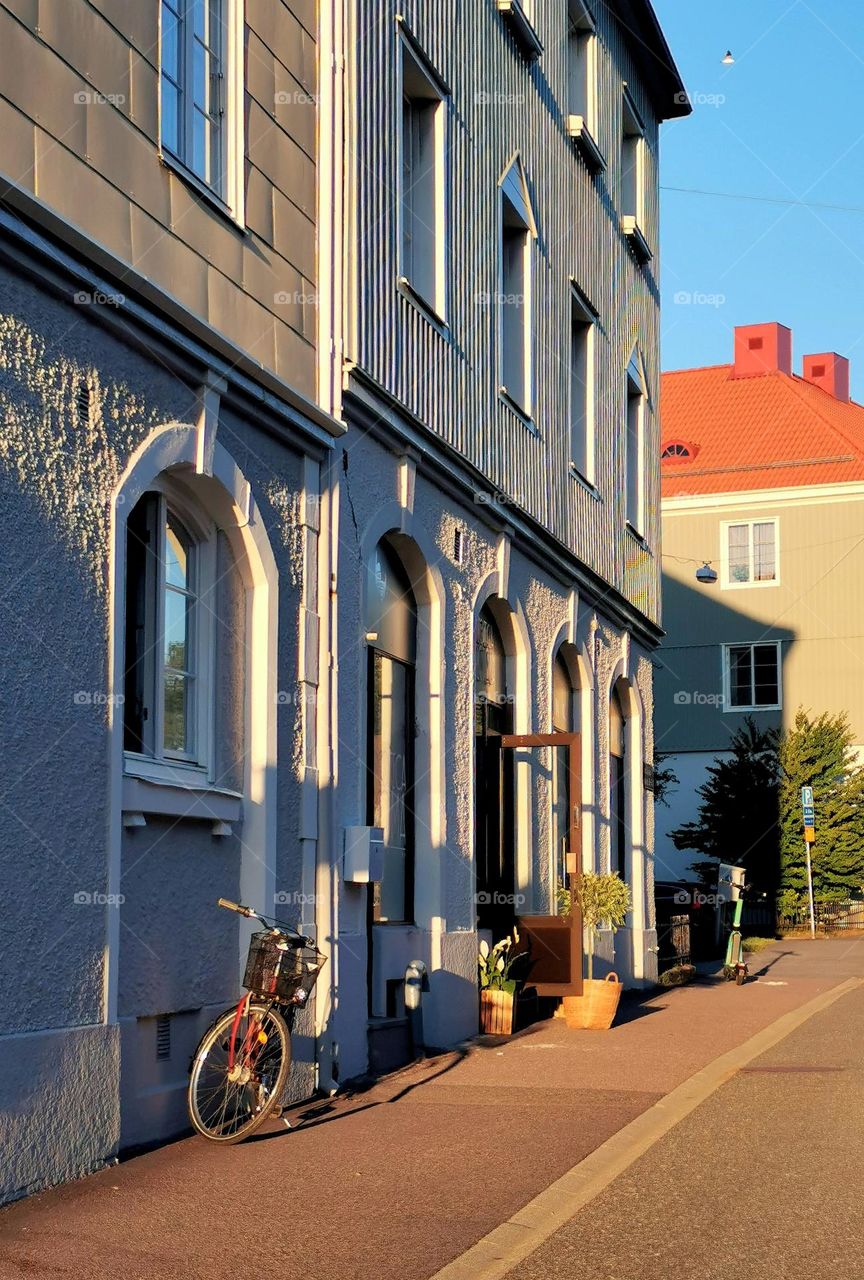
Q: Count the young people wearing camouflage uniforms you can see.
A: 0